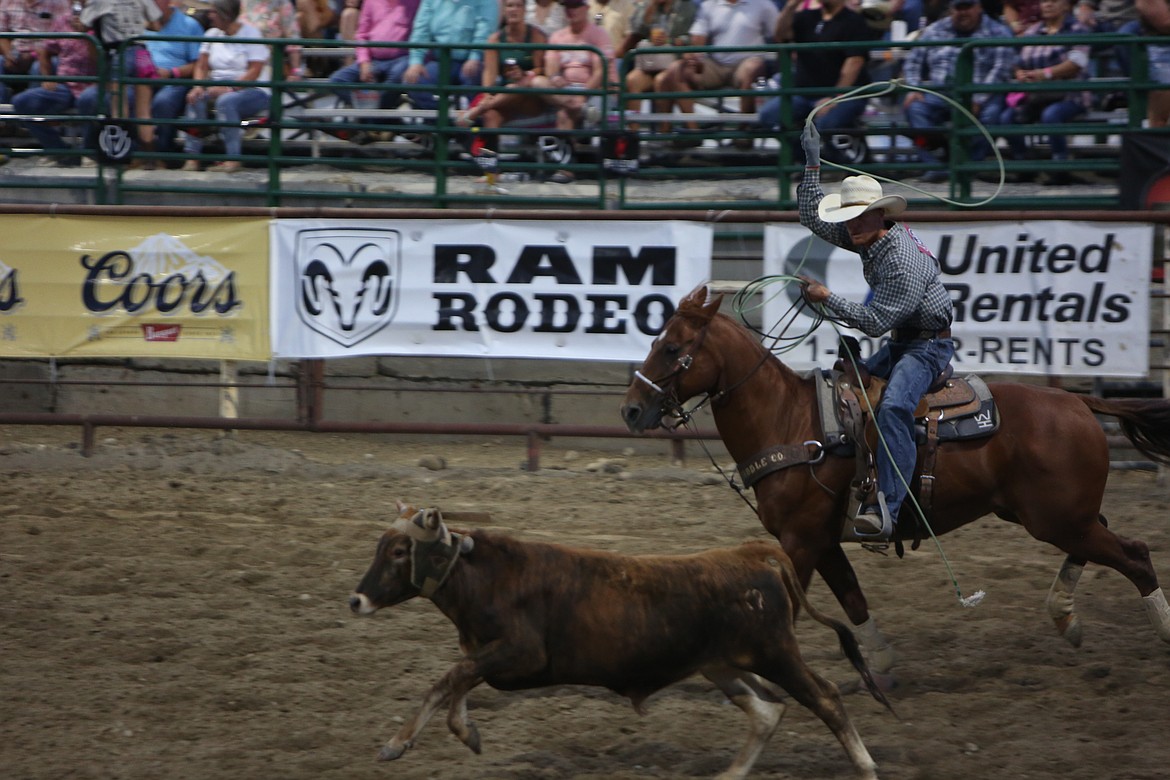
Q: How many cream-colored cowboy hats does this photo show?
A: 1